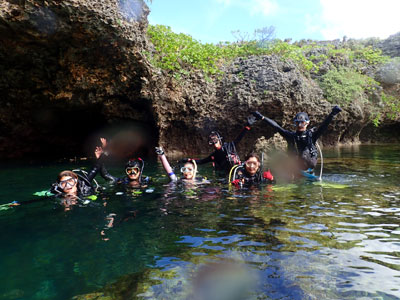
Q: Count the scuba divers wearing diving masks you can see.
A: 6